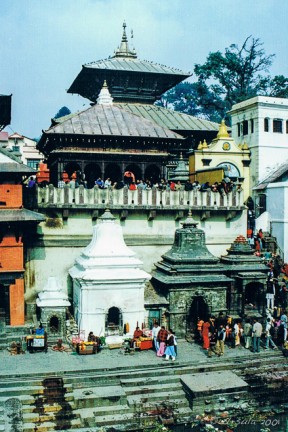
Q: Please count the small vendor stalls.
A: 3